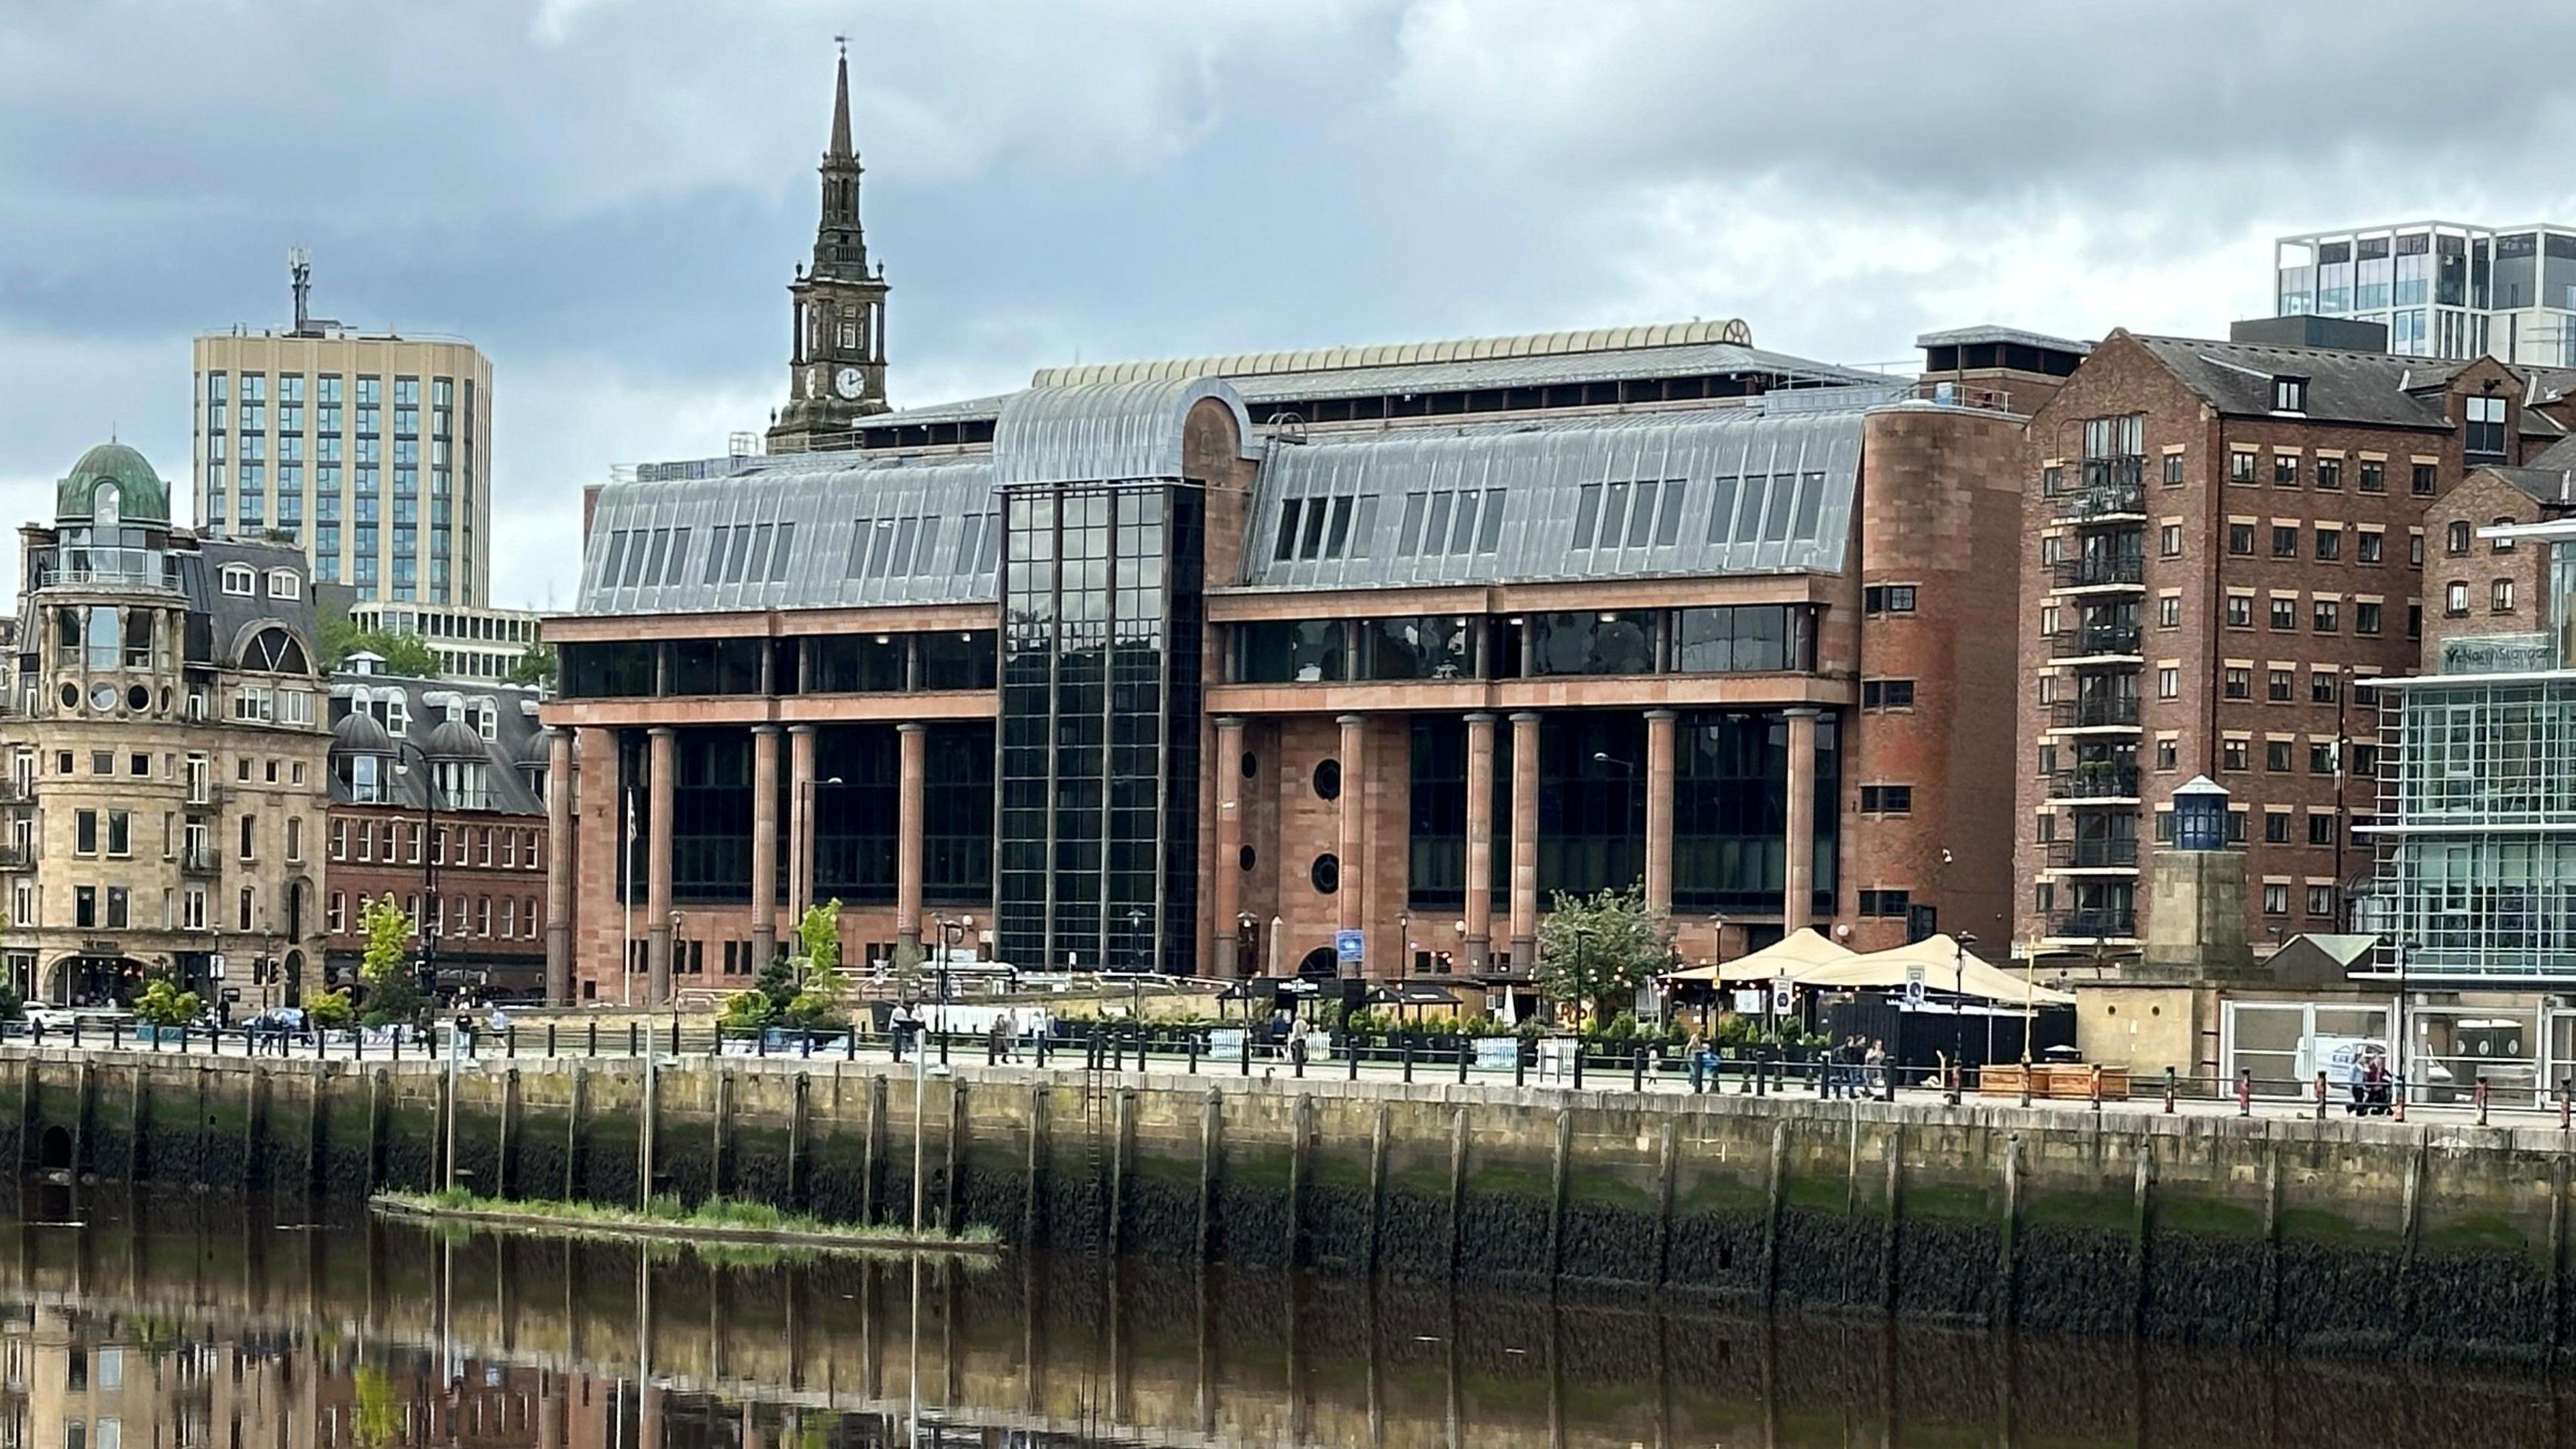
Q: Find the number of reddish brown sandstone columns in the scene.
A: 11